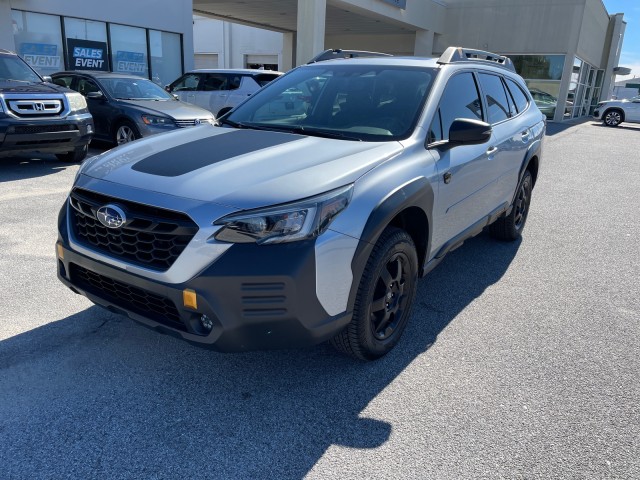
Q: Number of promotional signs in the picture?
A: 3